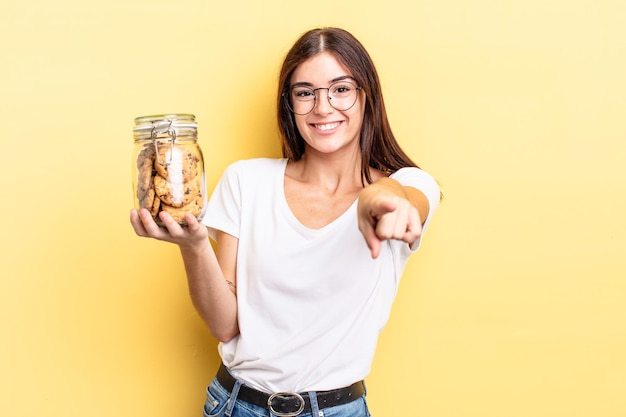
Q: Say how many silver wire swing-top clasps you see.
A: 1